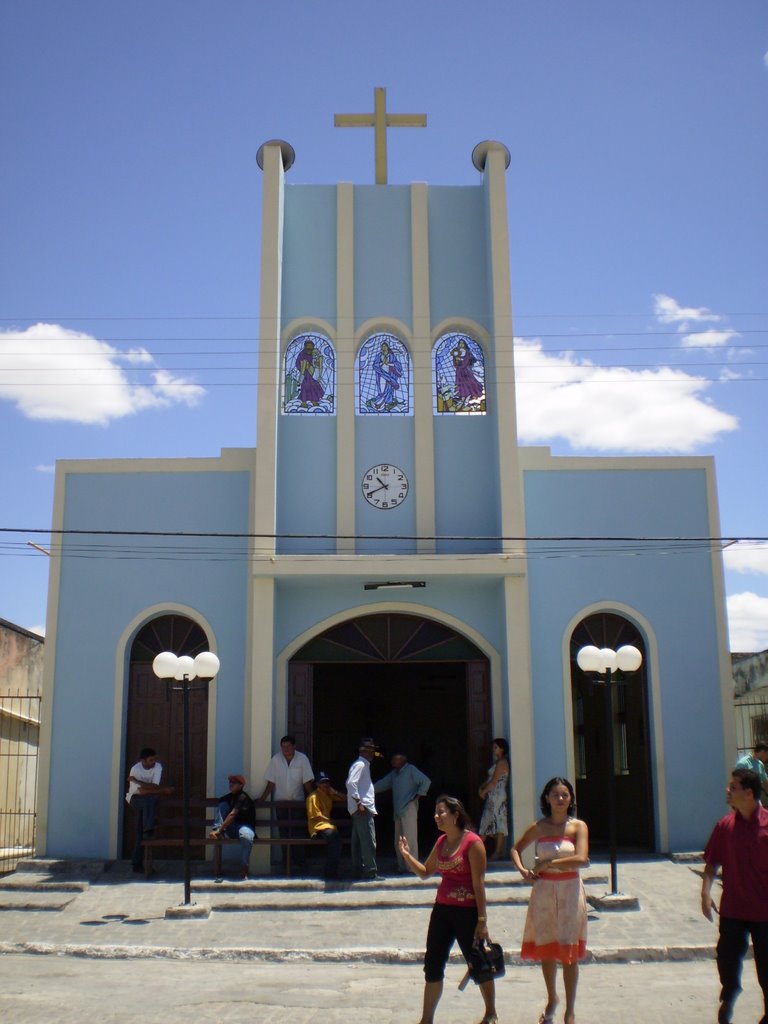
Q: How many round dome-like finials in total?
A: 2